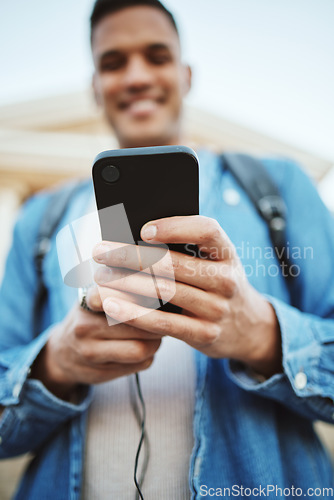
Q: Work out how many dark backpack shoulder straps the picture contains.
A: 2